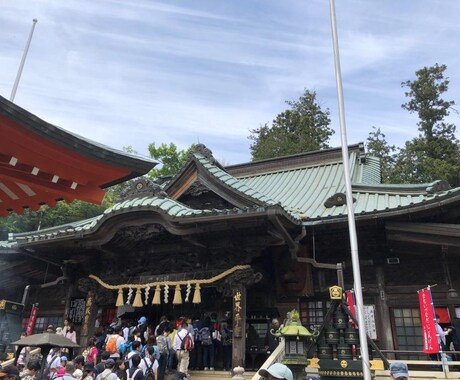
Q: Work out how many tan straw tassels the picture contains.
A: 5